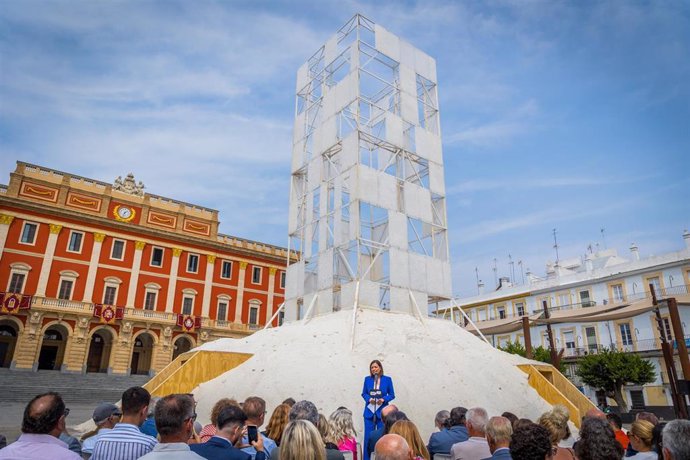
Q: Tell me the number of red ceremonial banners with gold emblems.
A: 3